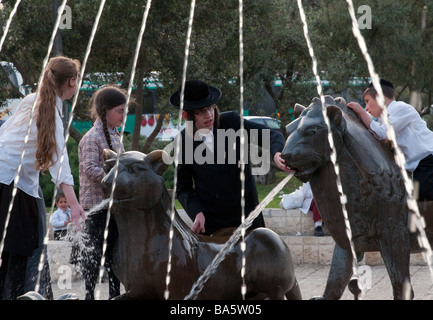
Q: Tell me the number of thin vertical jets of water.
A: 8